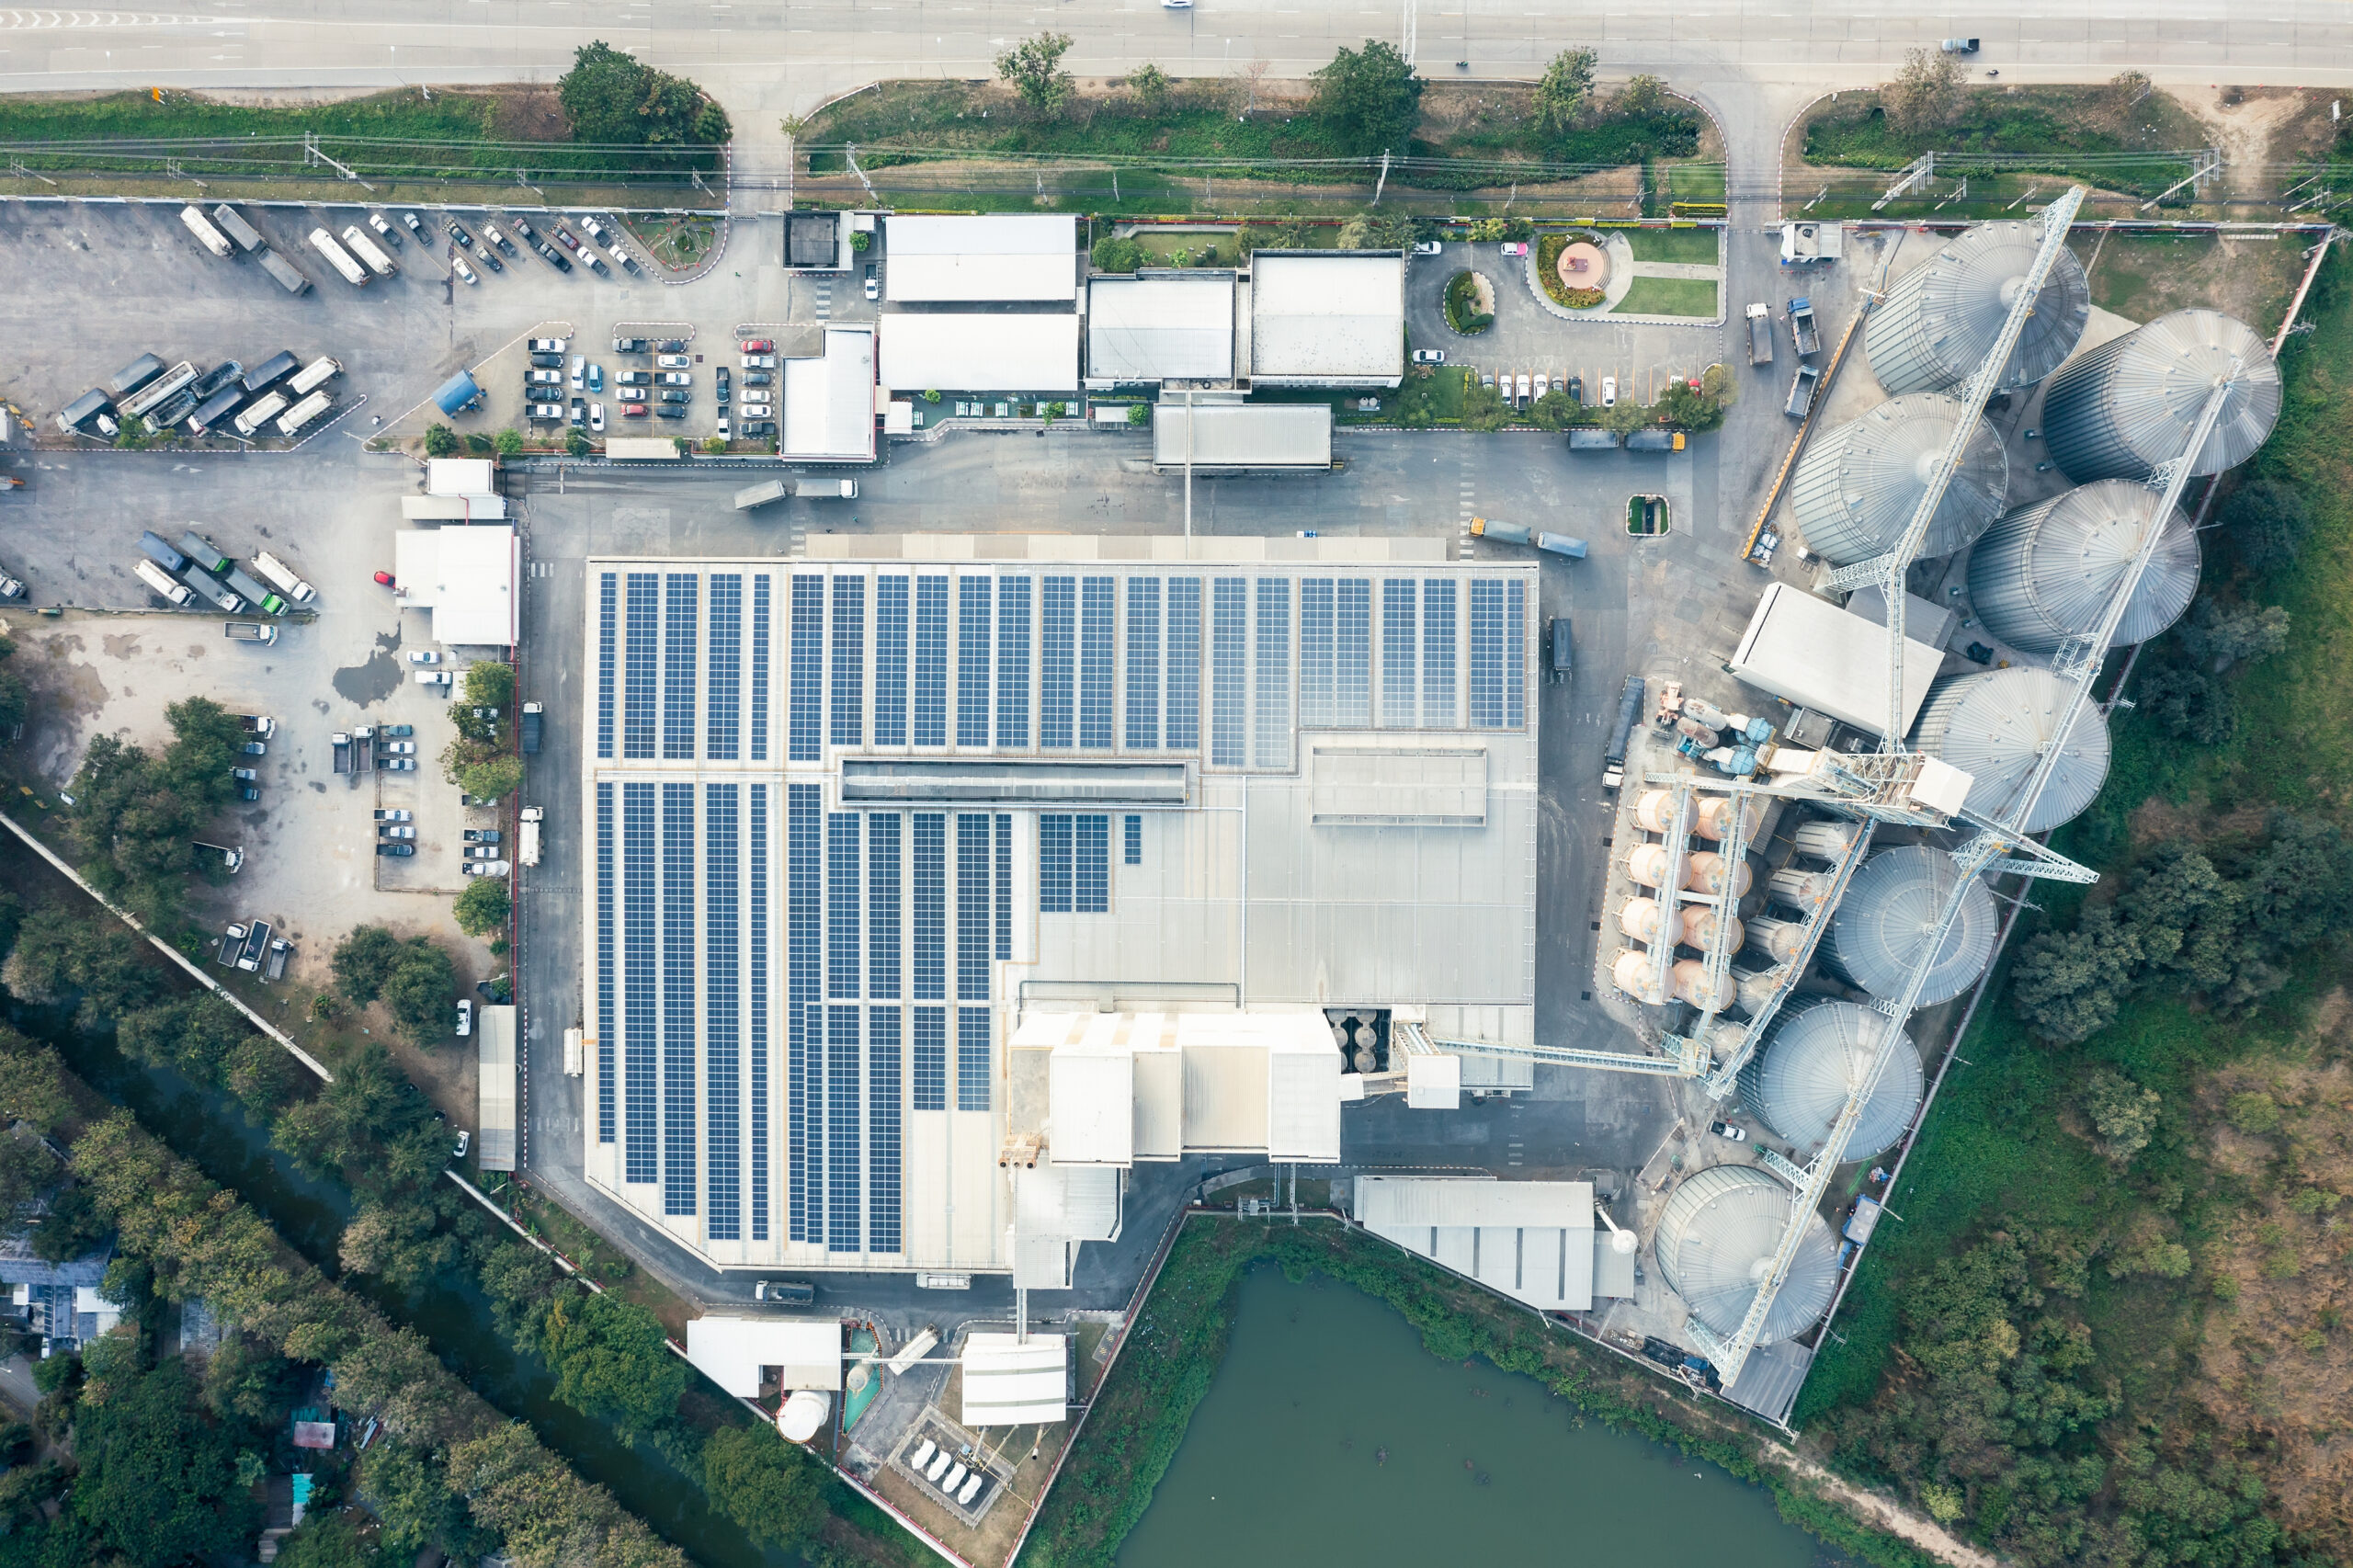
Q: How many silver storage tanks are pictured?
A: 13